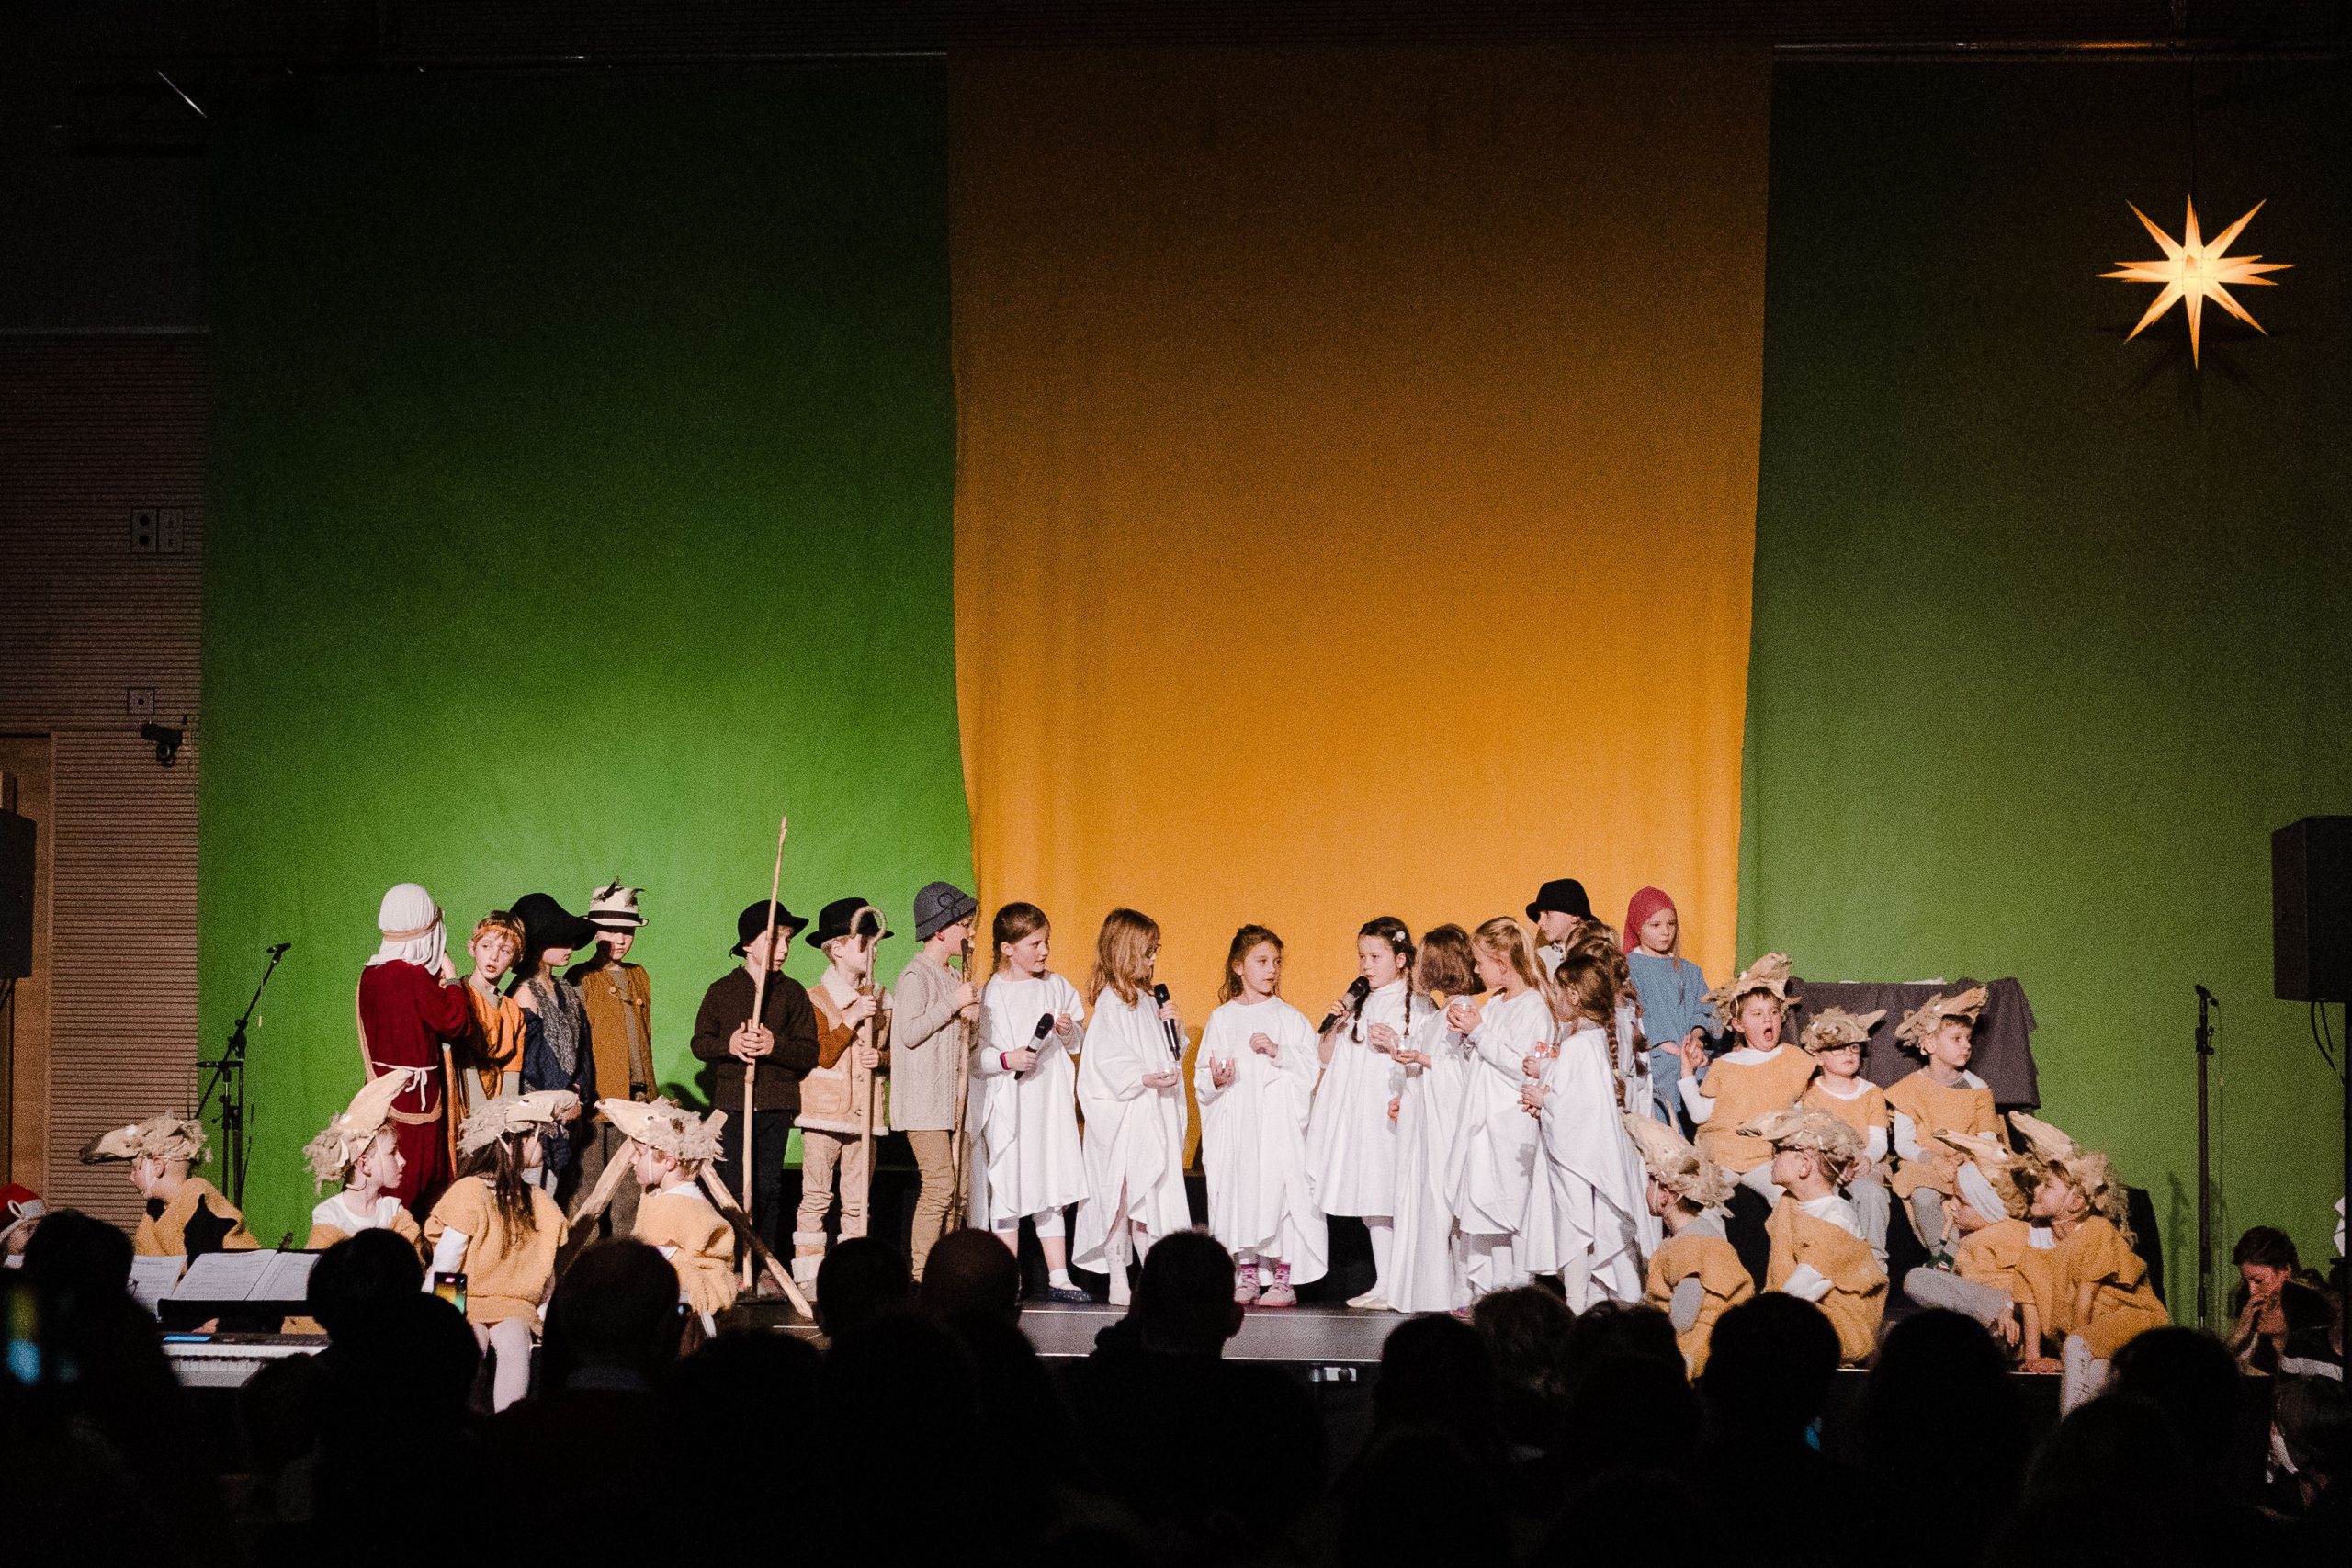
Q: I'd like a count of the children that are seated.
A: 11